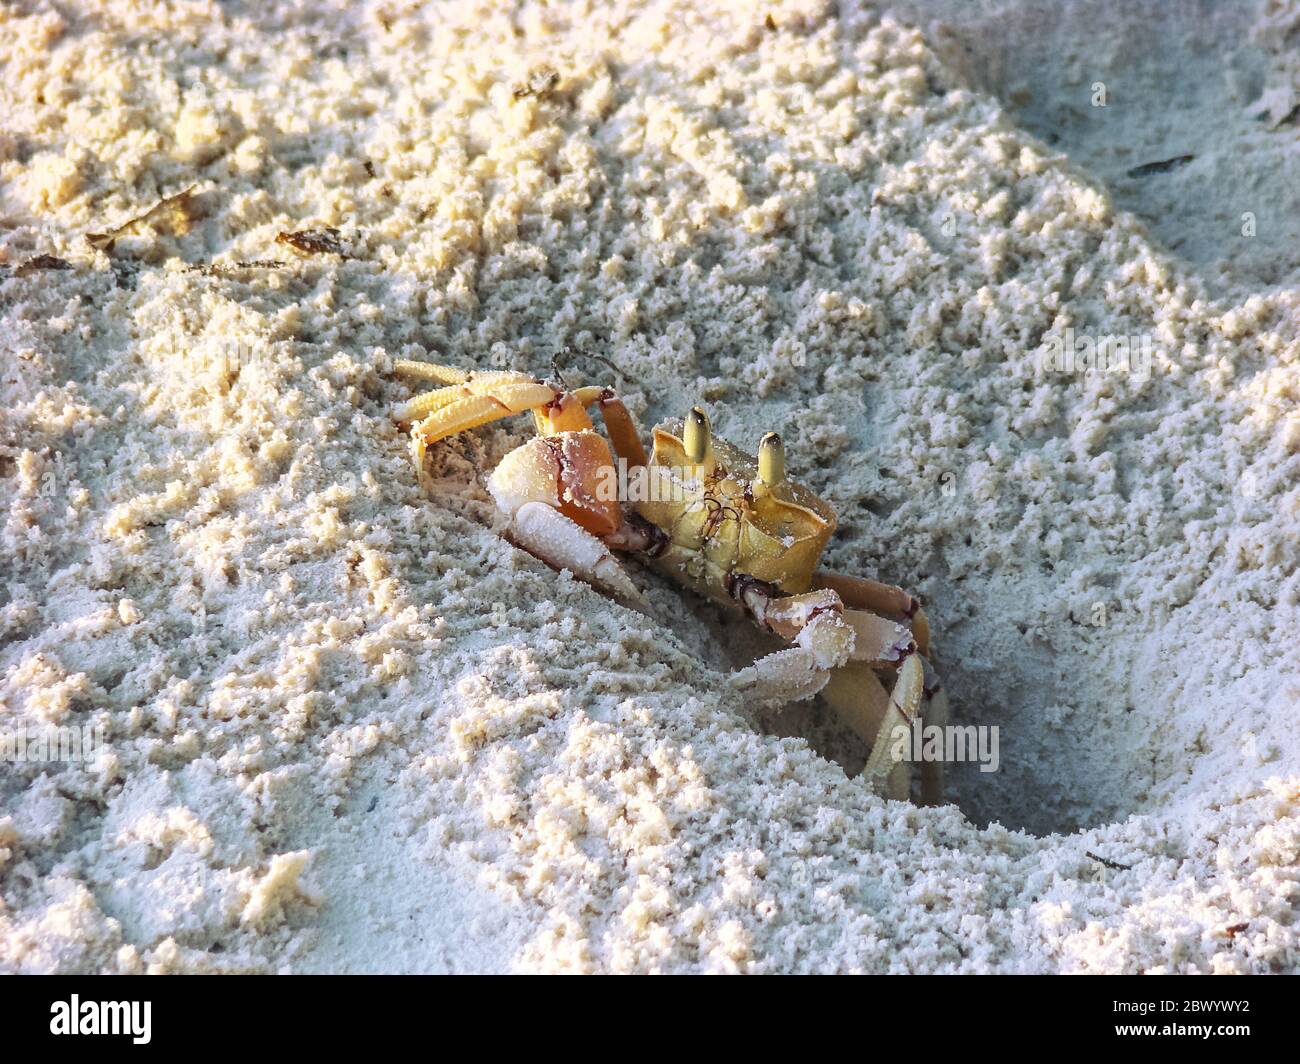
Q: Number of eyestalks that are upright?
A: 2